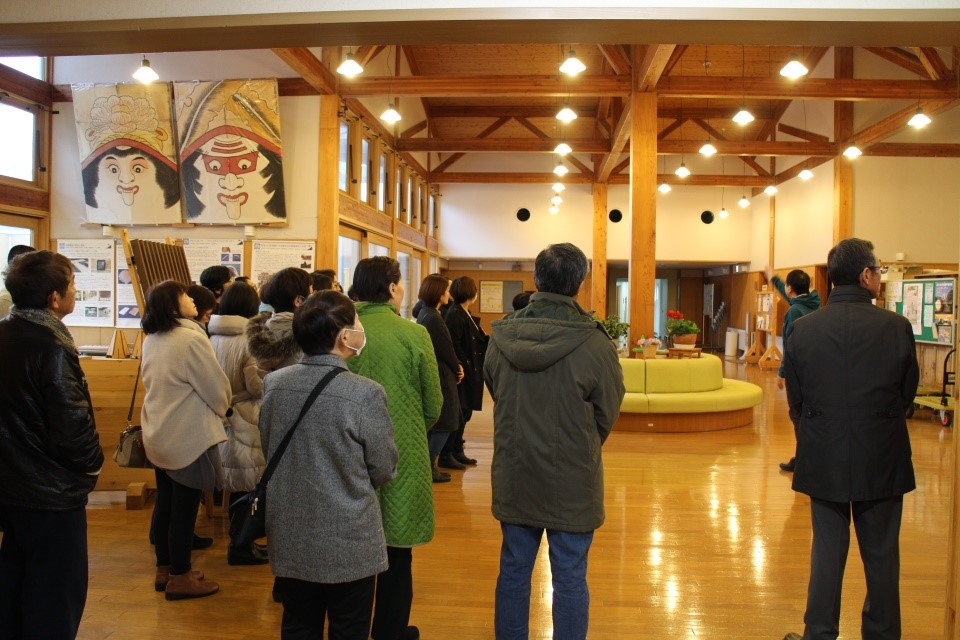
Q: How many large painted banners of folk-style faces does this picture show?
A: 2